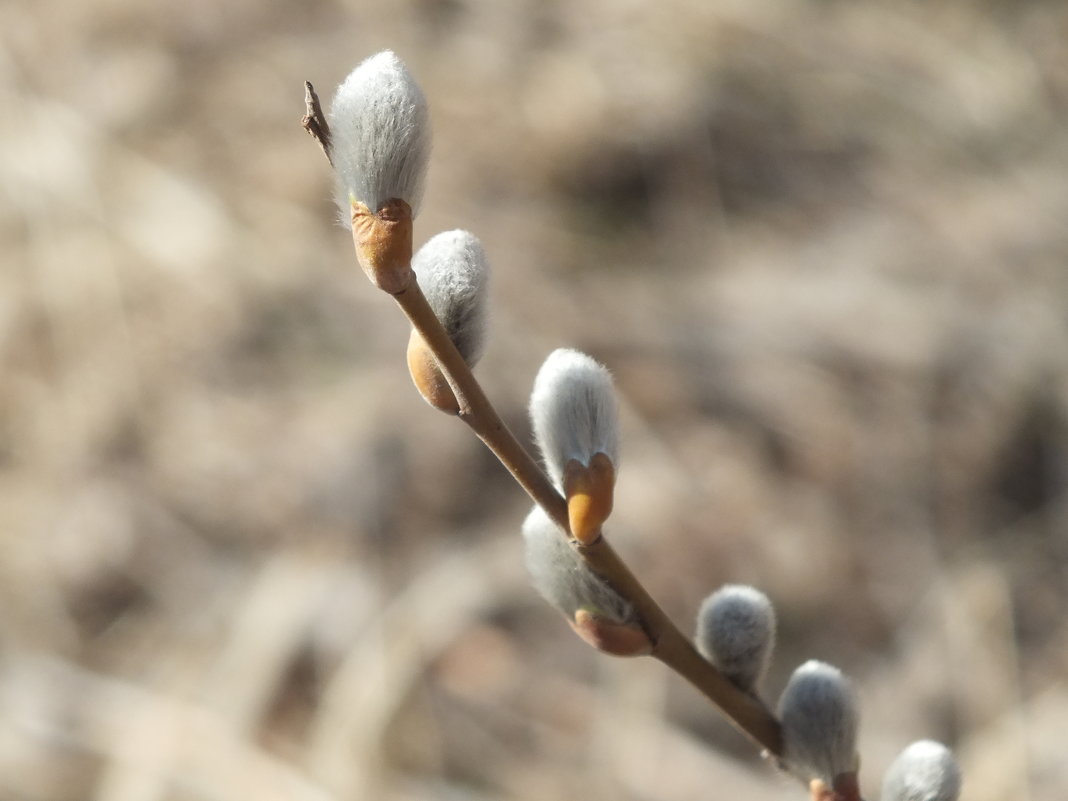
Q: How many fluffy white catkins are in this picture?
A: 7